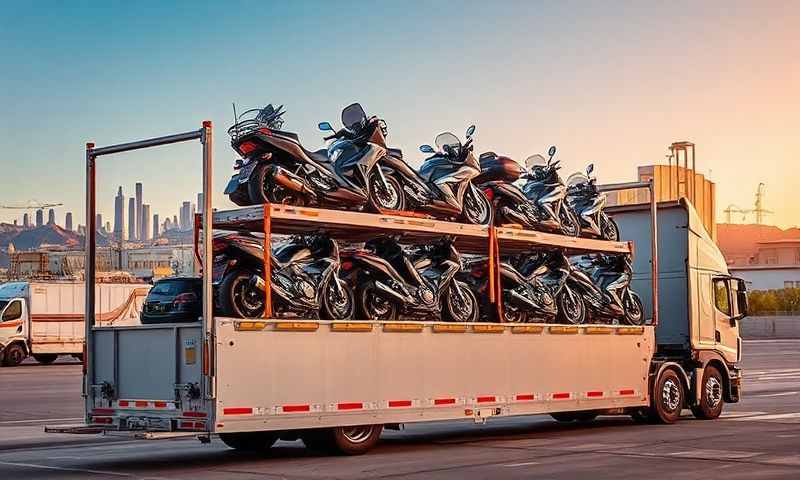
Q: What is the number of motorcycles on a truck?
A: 8